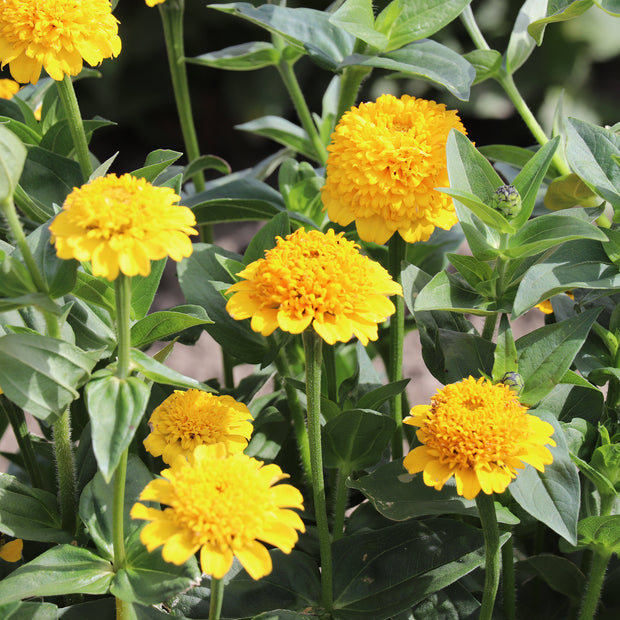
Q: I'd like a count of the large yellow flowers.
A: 7